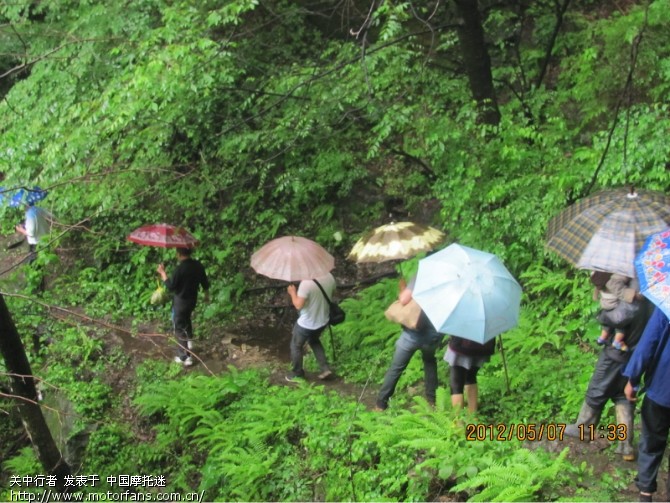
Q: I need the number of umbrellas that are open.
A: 7